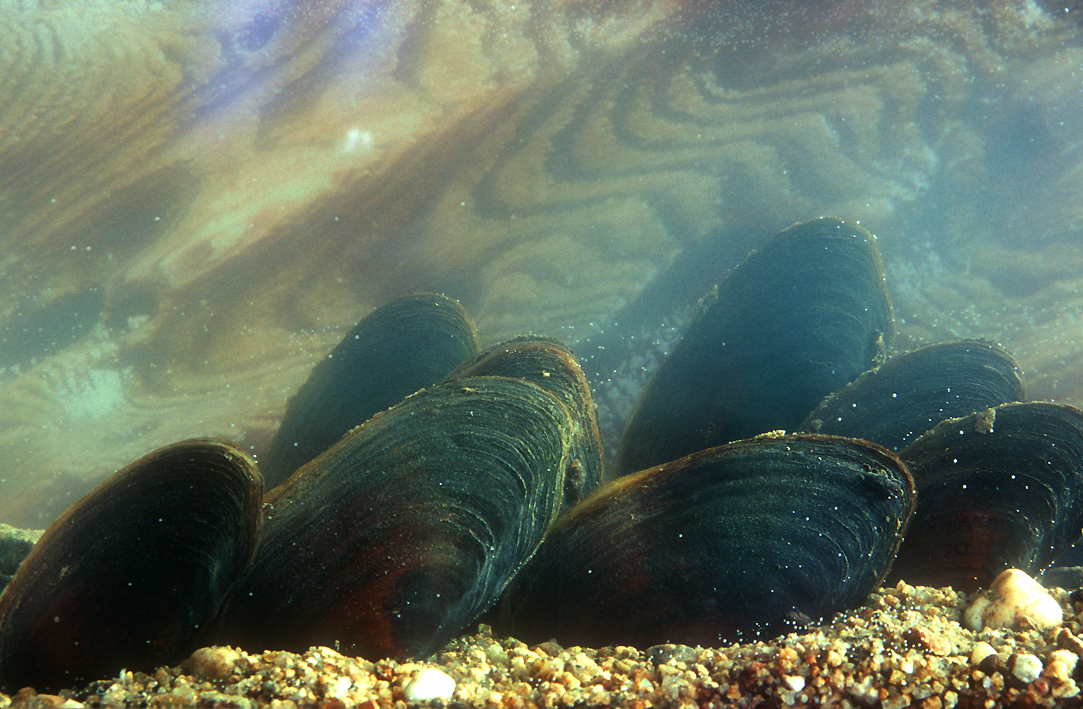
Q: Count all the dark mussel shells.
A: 8